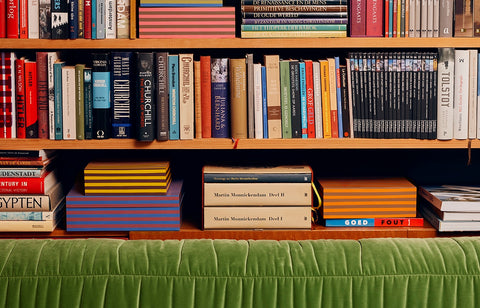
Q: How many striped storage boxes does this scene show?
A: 5